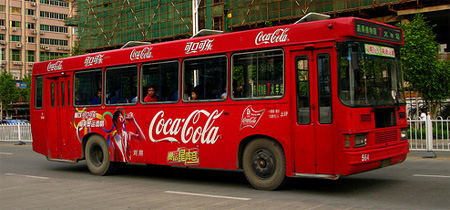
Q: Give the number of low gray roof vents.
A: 3